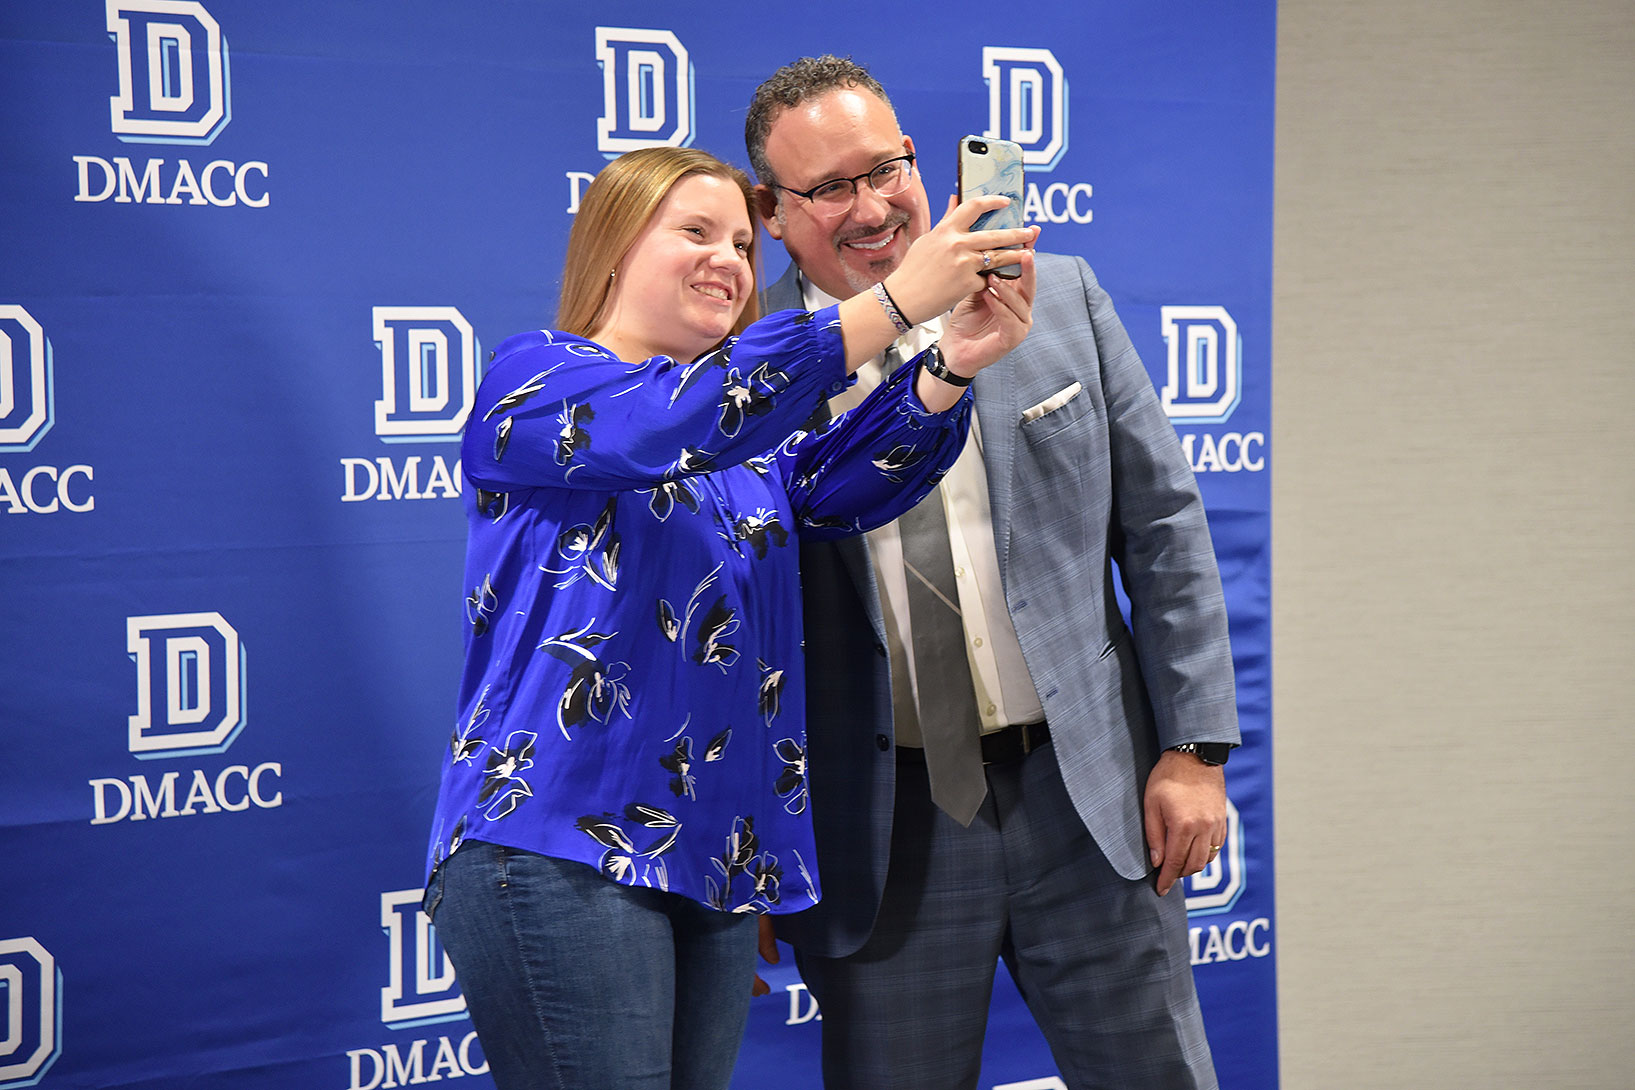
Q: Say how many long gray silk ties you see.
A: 1